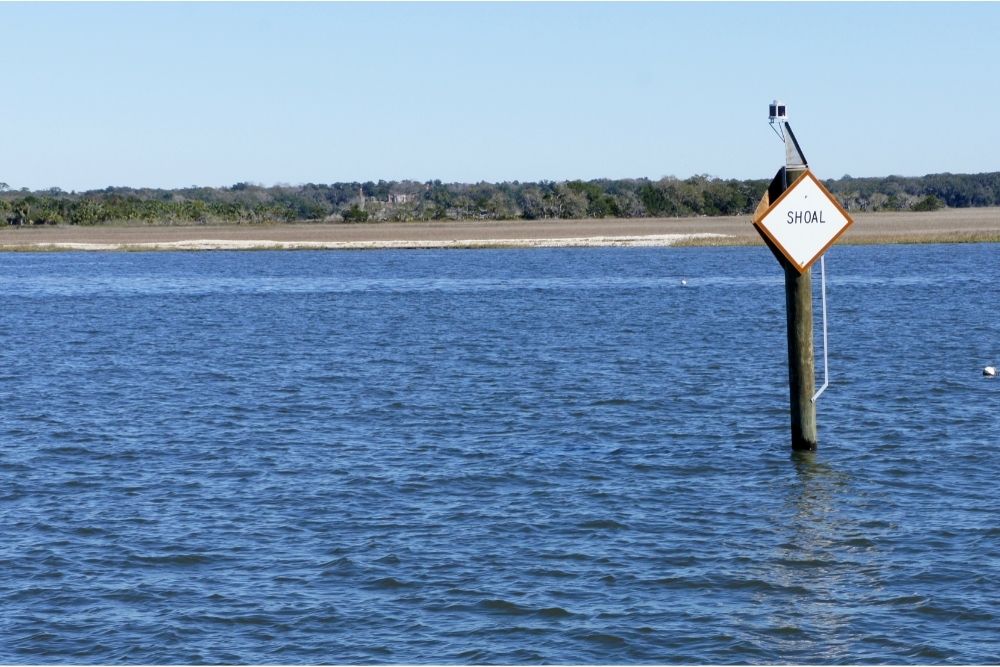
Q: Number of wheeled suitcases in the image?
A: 0